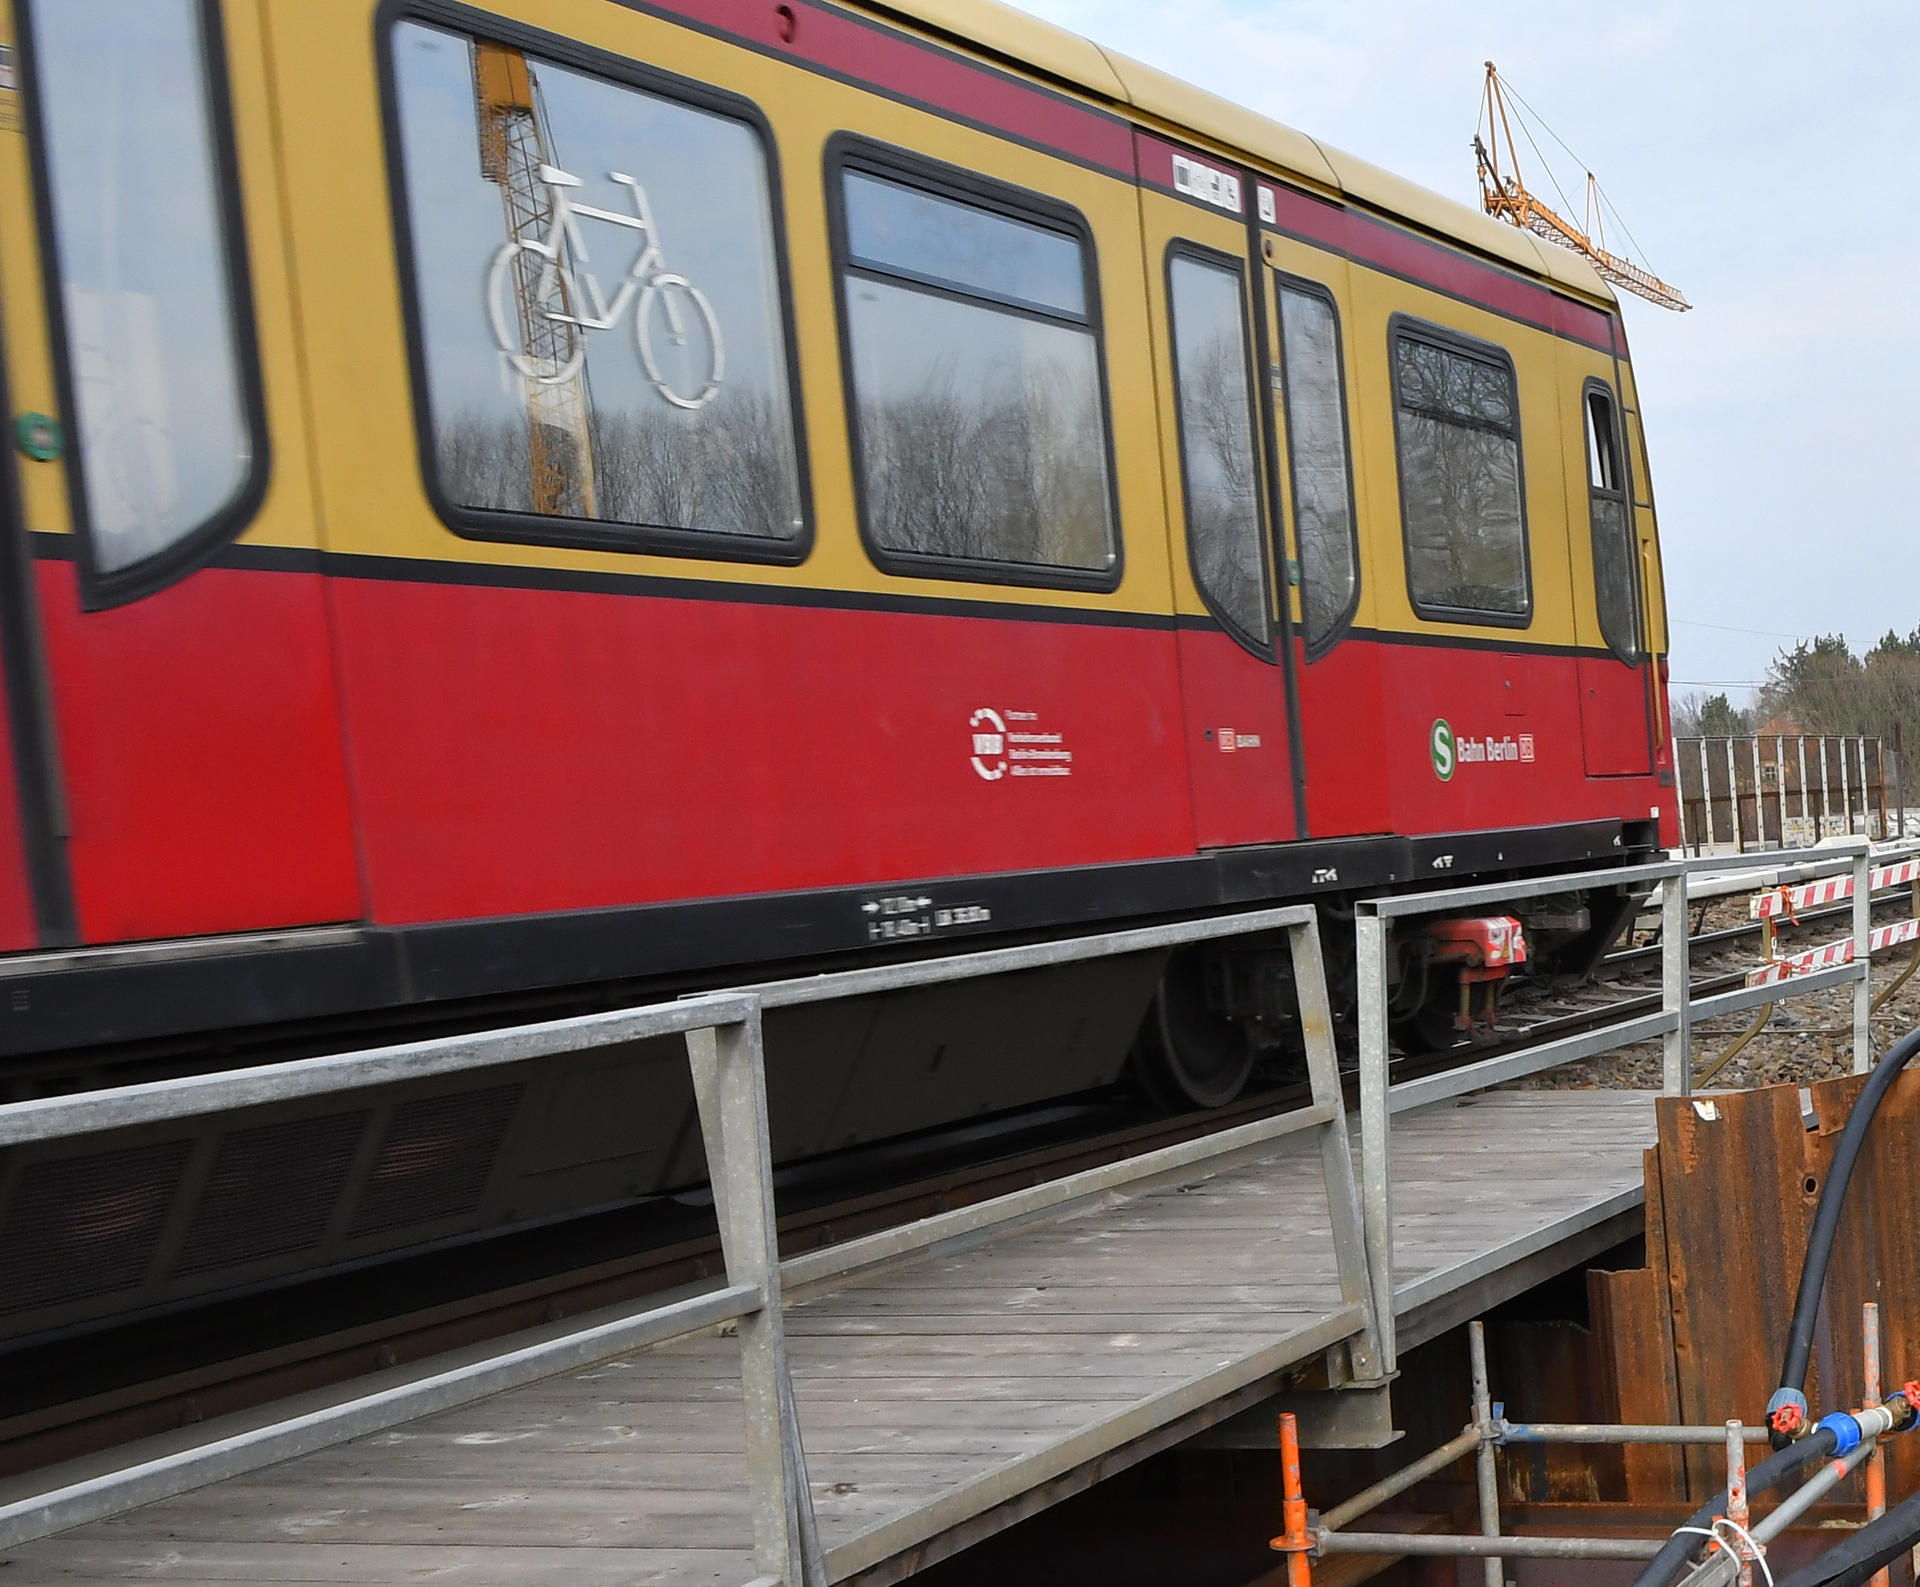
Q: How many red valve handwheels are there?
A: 2